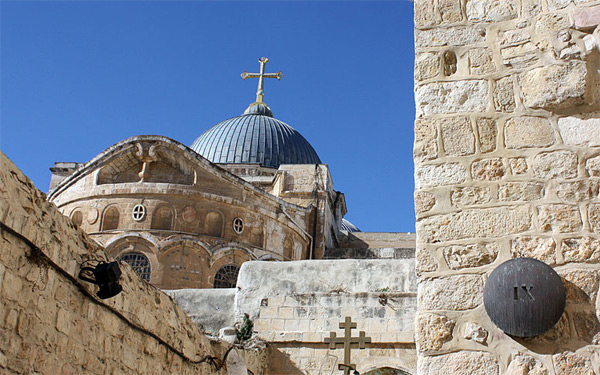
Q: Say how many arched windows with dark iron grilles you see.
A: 2